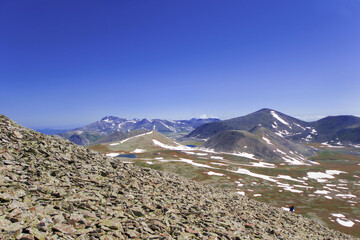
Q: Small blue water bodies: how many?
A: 2